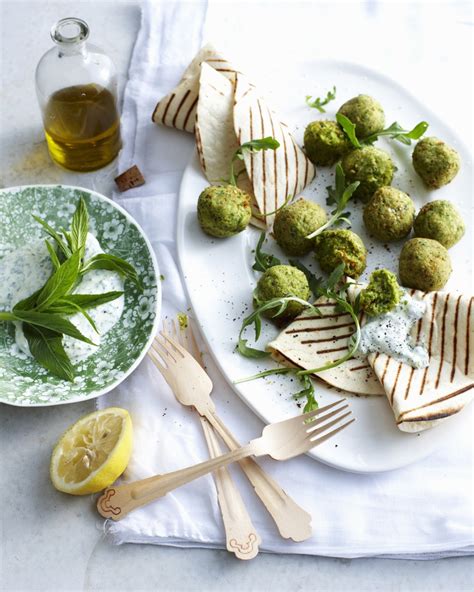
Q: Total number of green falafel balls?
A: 12